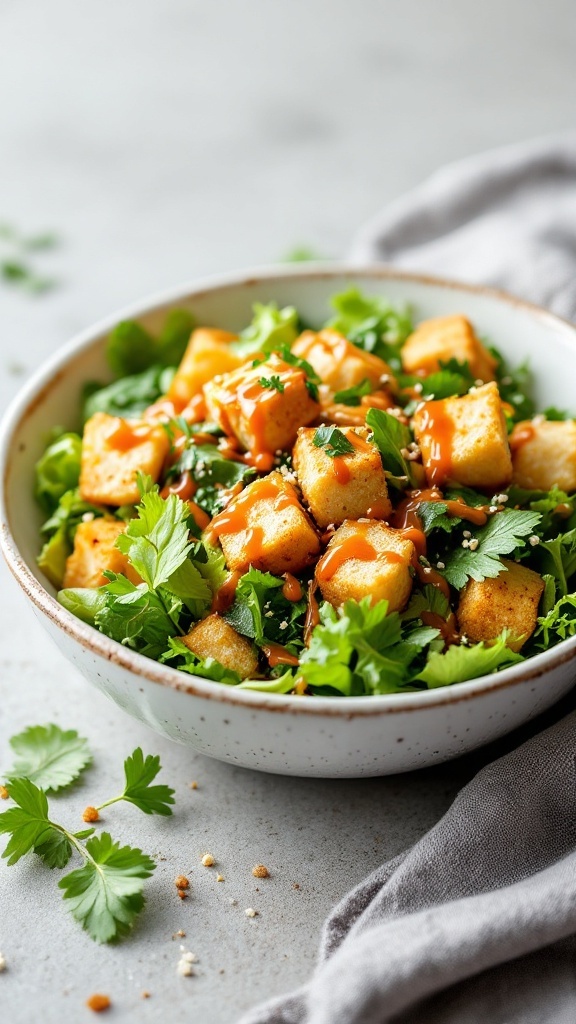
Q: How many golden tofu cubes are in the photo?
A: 13